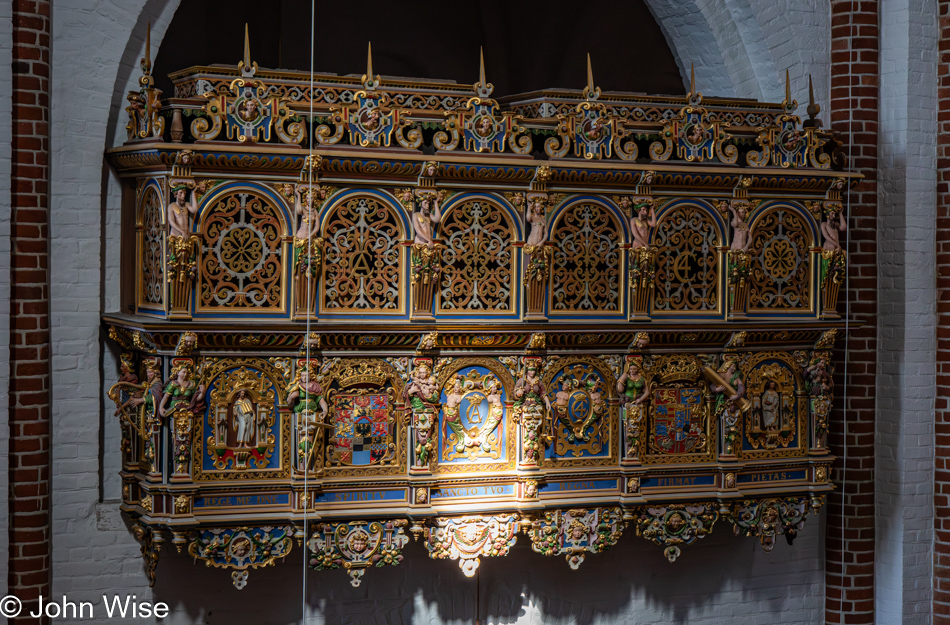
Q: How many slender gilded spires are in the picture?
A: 8